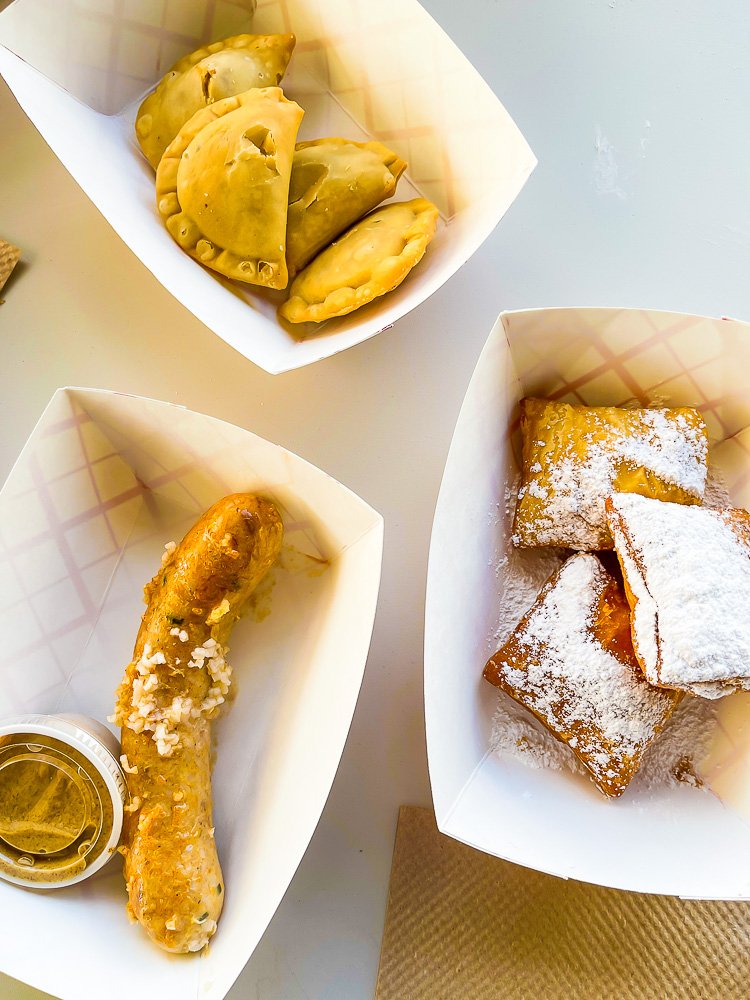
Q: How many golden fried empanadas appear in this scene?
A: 4